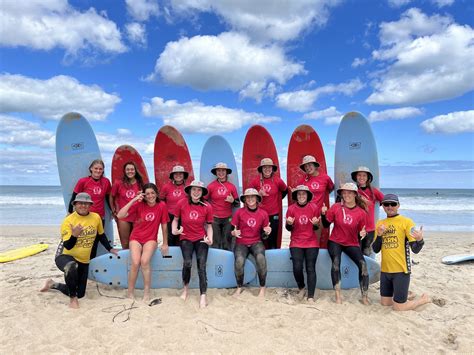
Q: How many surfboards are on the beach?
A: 11